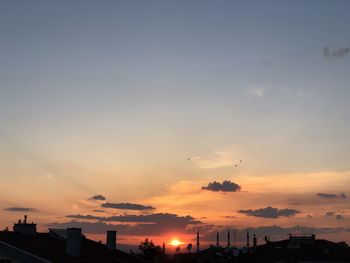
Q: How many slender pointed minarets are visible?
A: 4